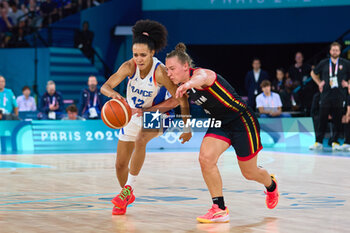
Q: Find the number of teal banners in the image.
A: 2